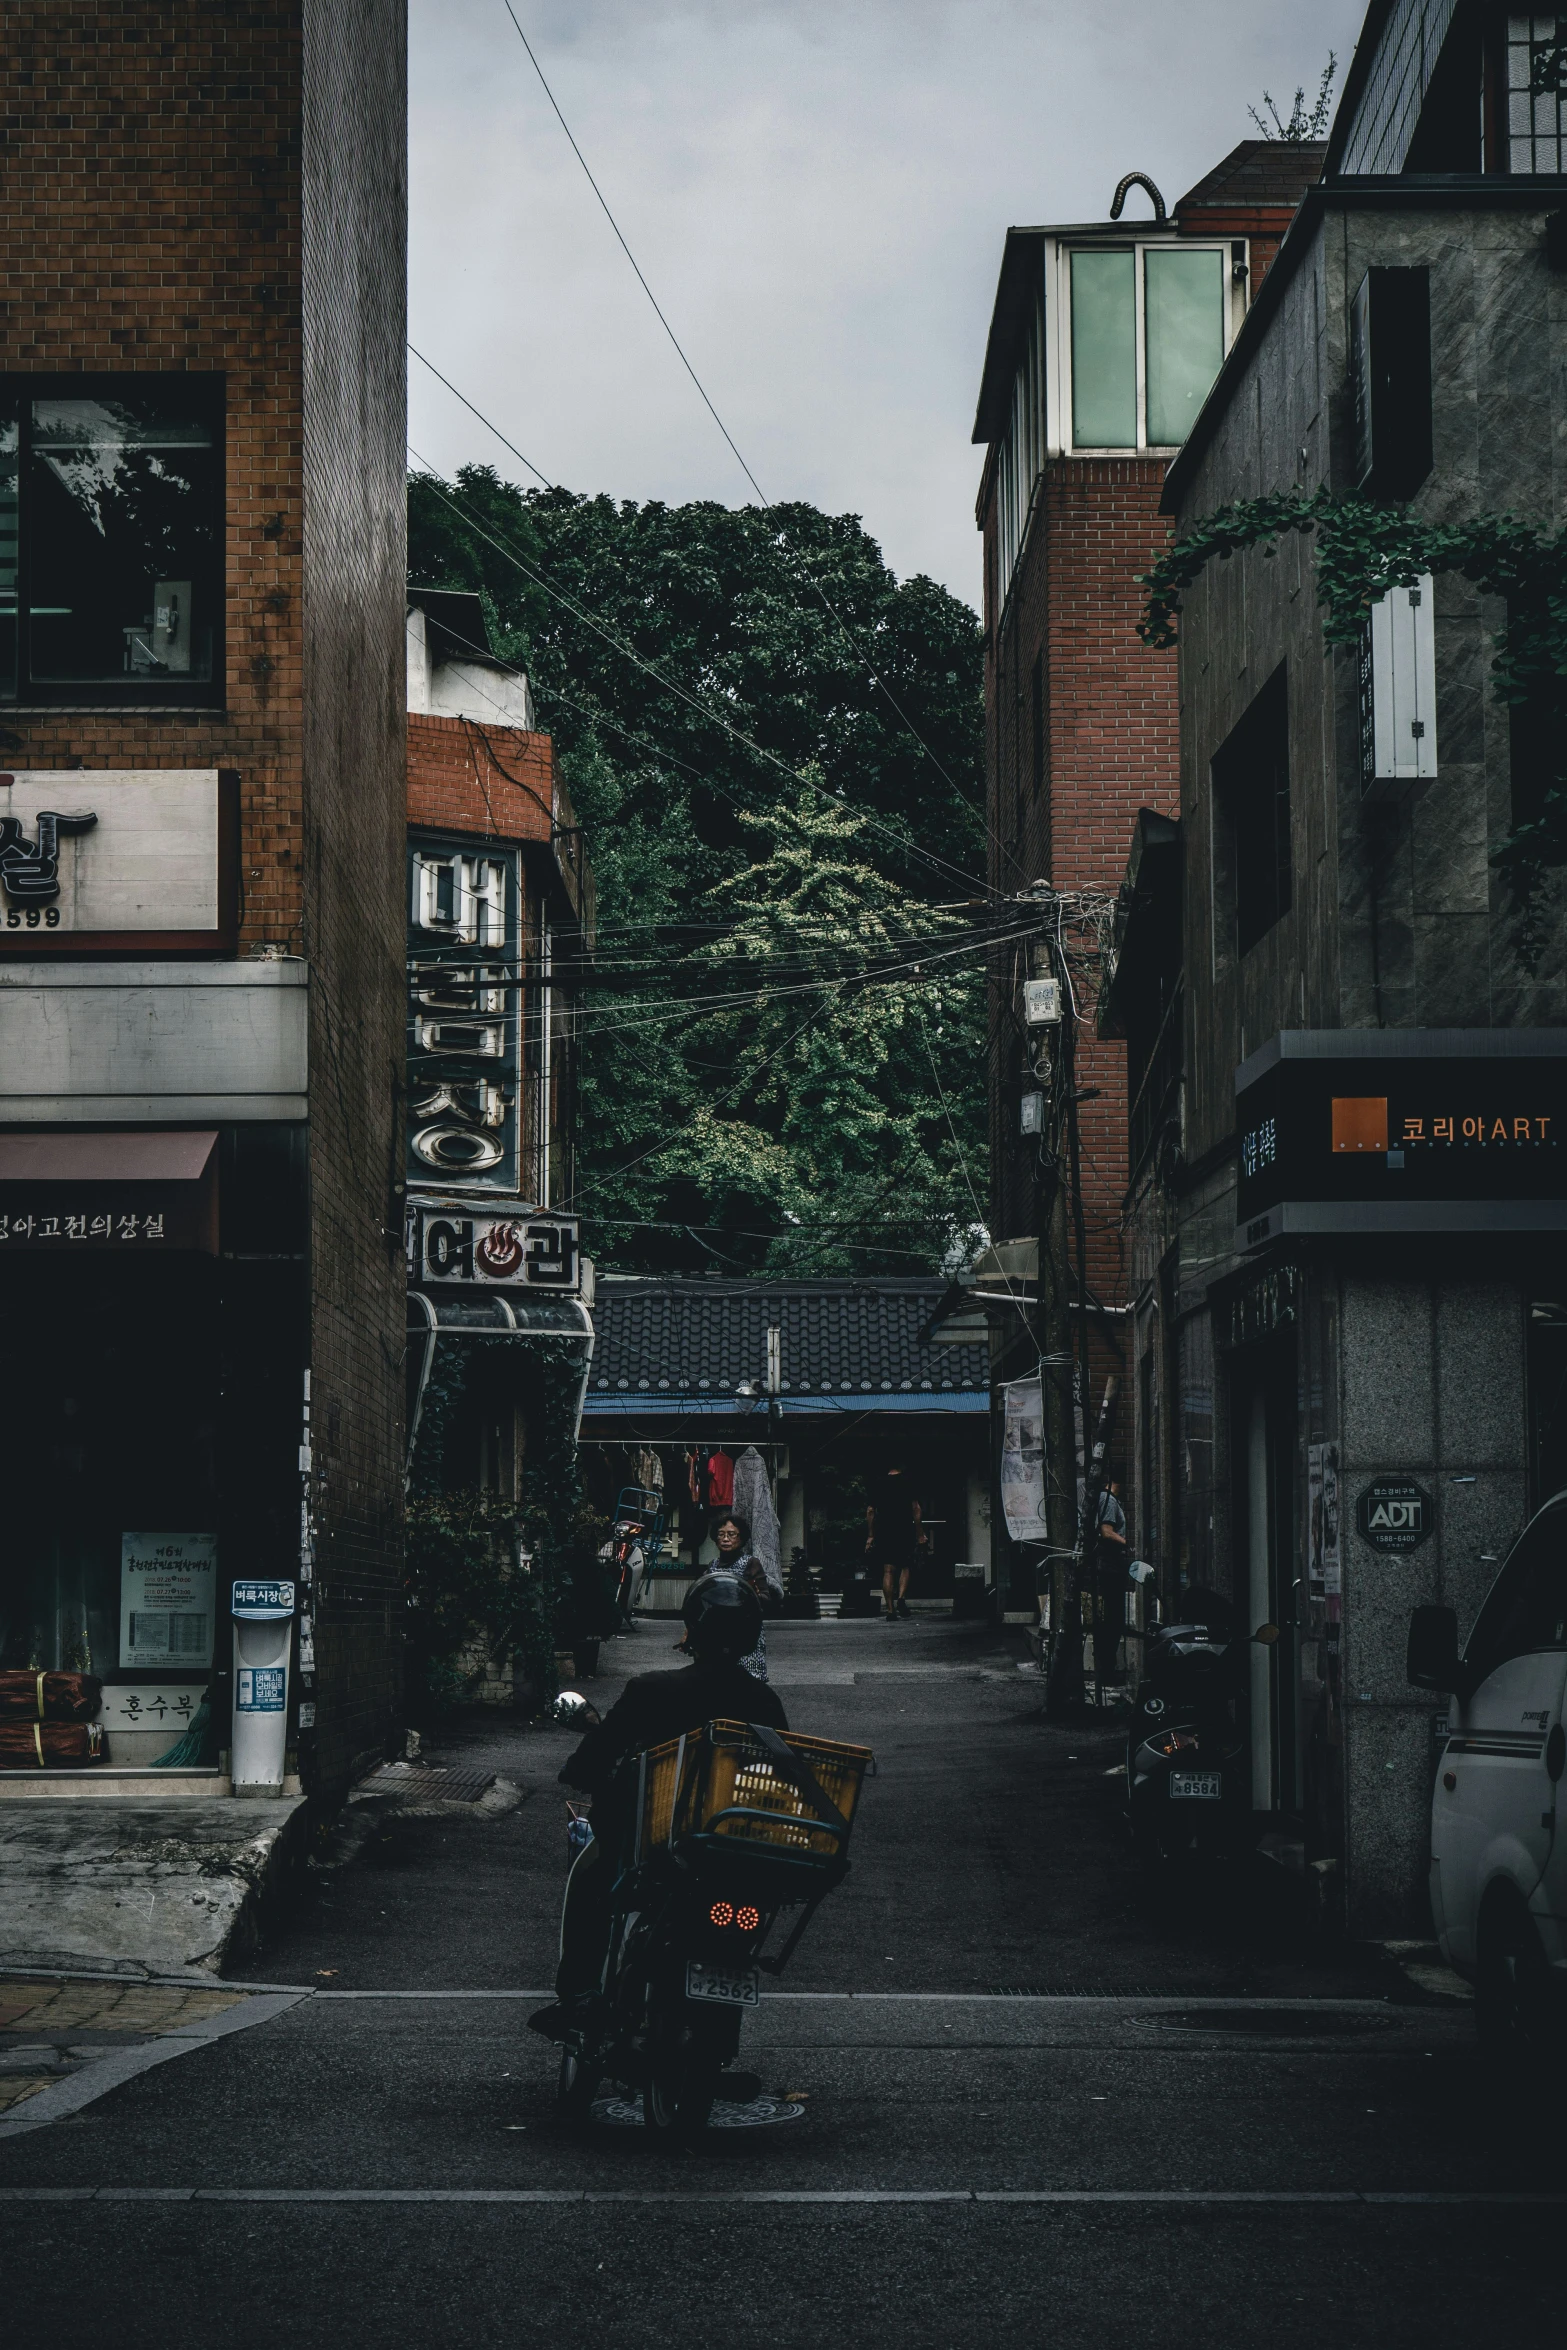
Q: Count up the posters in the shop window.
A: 1